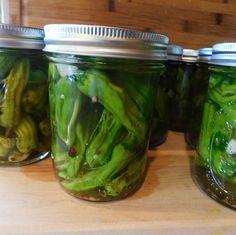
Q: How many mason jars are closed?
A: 6